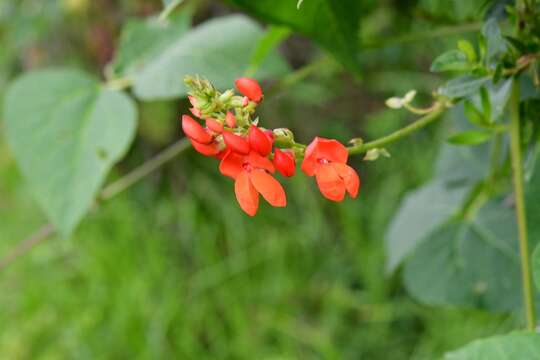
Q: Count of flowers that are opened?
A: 2